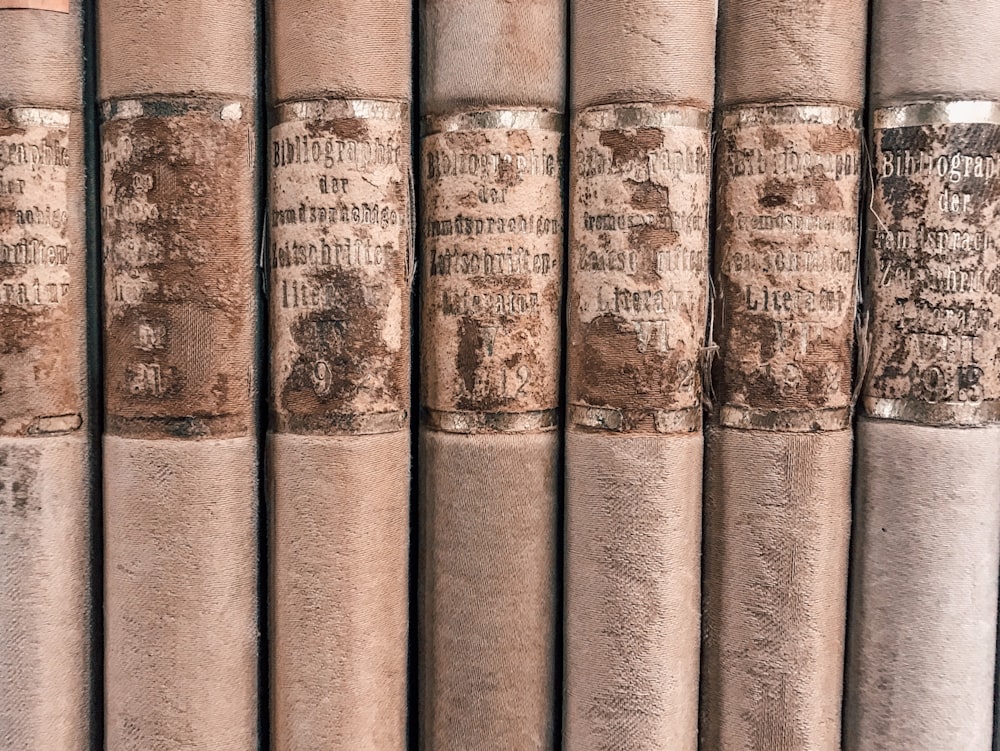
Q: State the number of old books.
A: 7